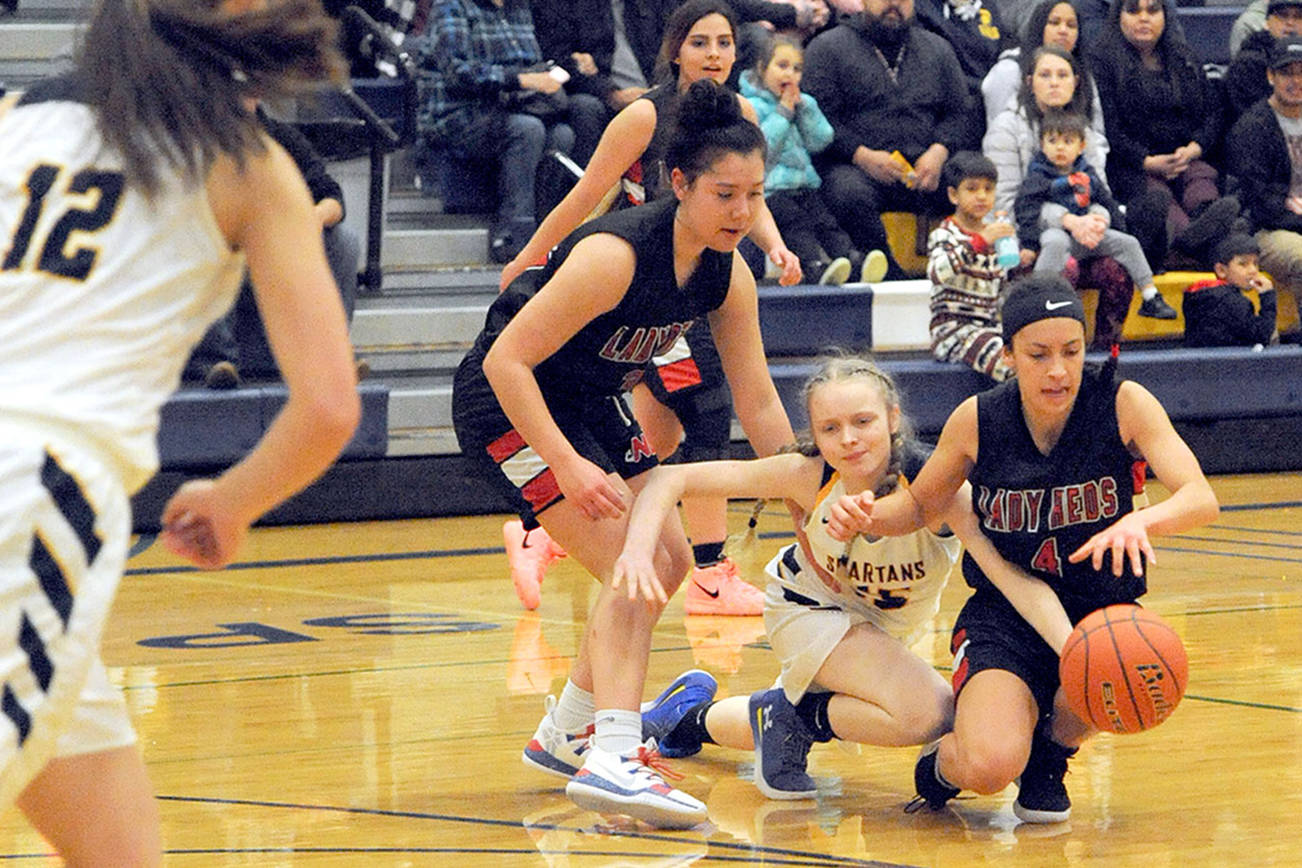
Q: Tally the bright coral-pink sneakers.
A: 2